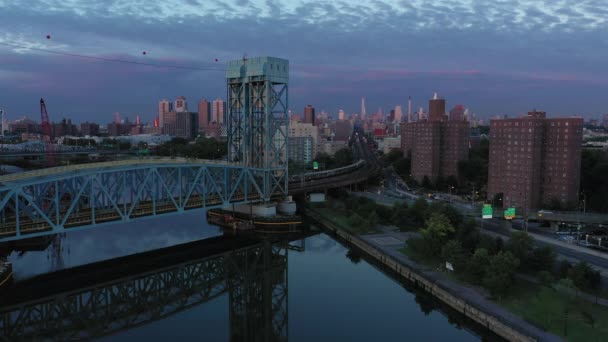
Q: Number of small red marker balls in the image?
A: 3